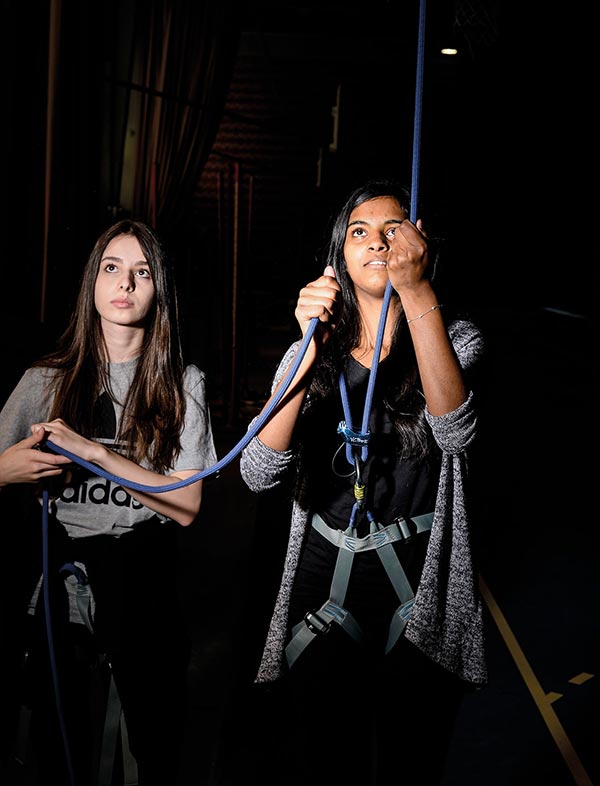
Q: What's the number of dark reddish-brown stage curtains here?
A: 1